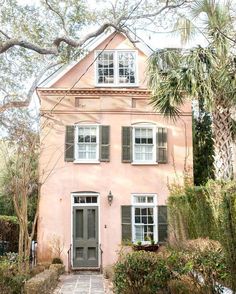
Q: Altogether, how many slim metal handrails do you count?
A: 2